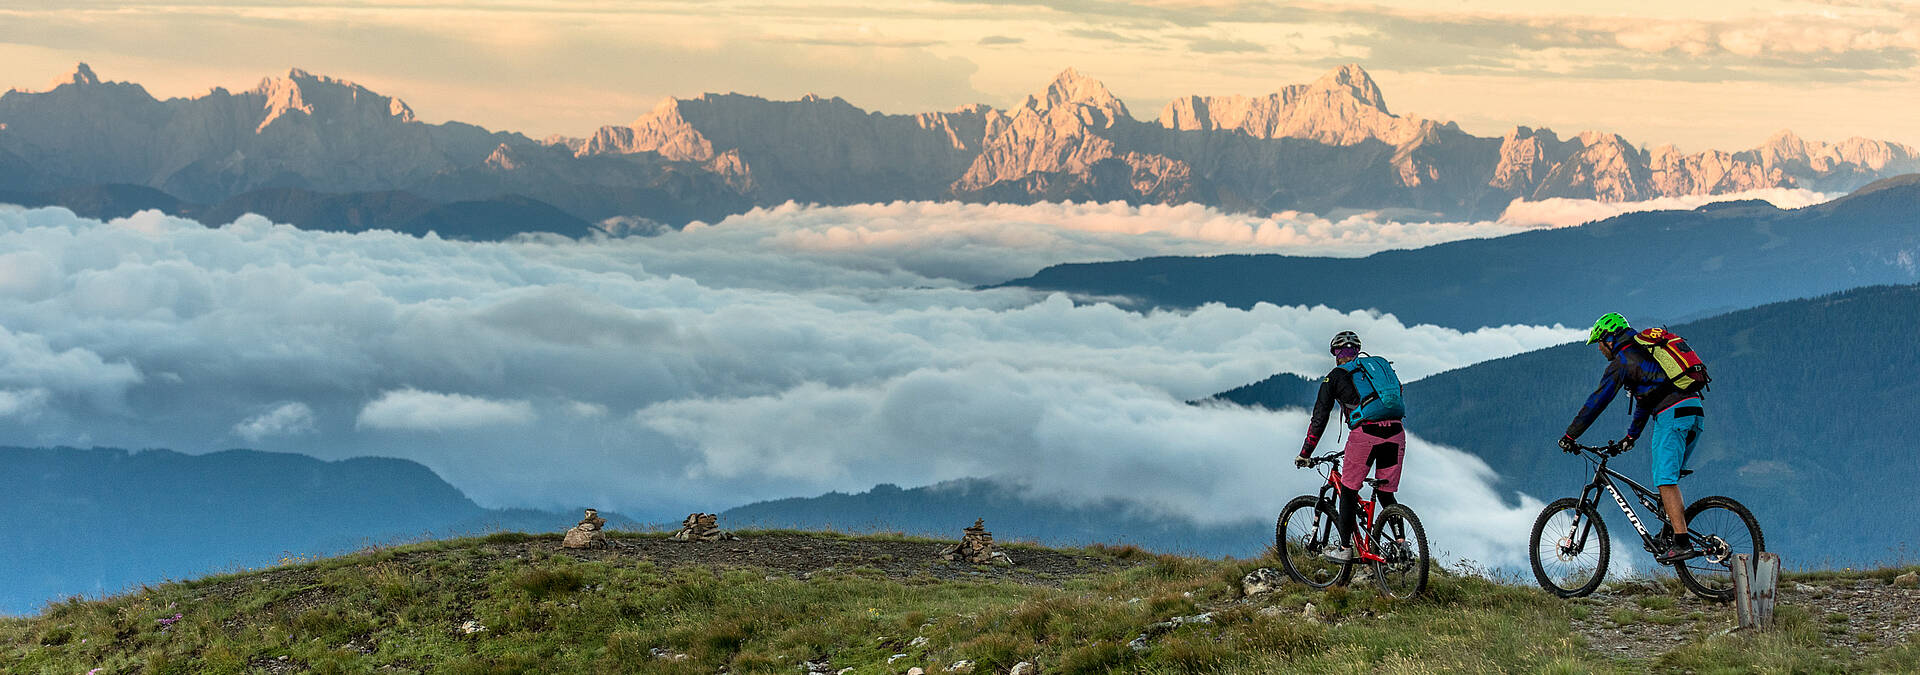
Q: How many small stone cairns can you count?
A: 3